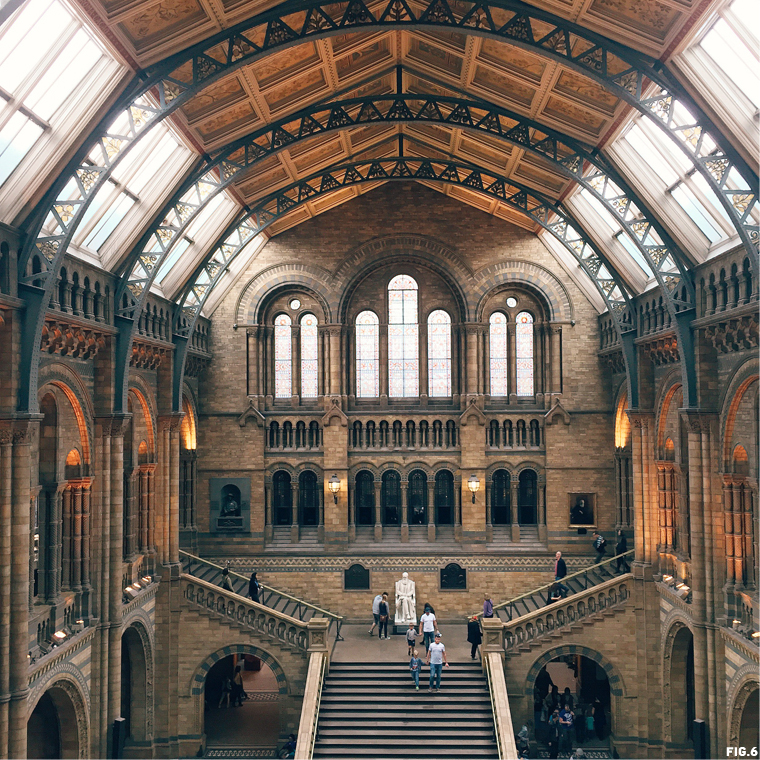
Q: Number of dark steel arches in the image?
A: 3